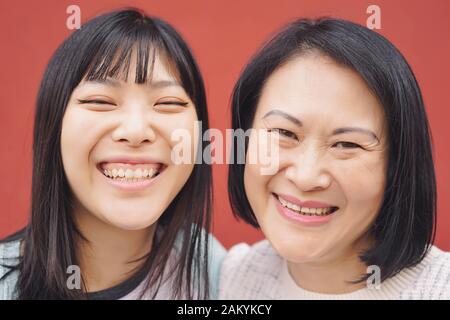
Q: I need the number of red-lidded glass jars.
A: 0